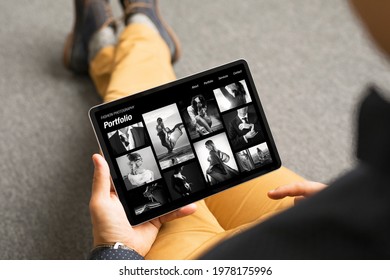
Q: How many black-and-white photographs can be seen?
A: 10